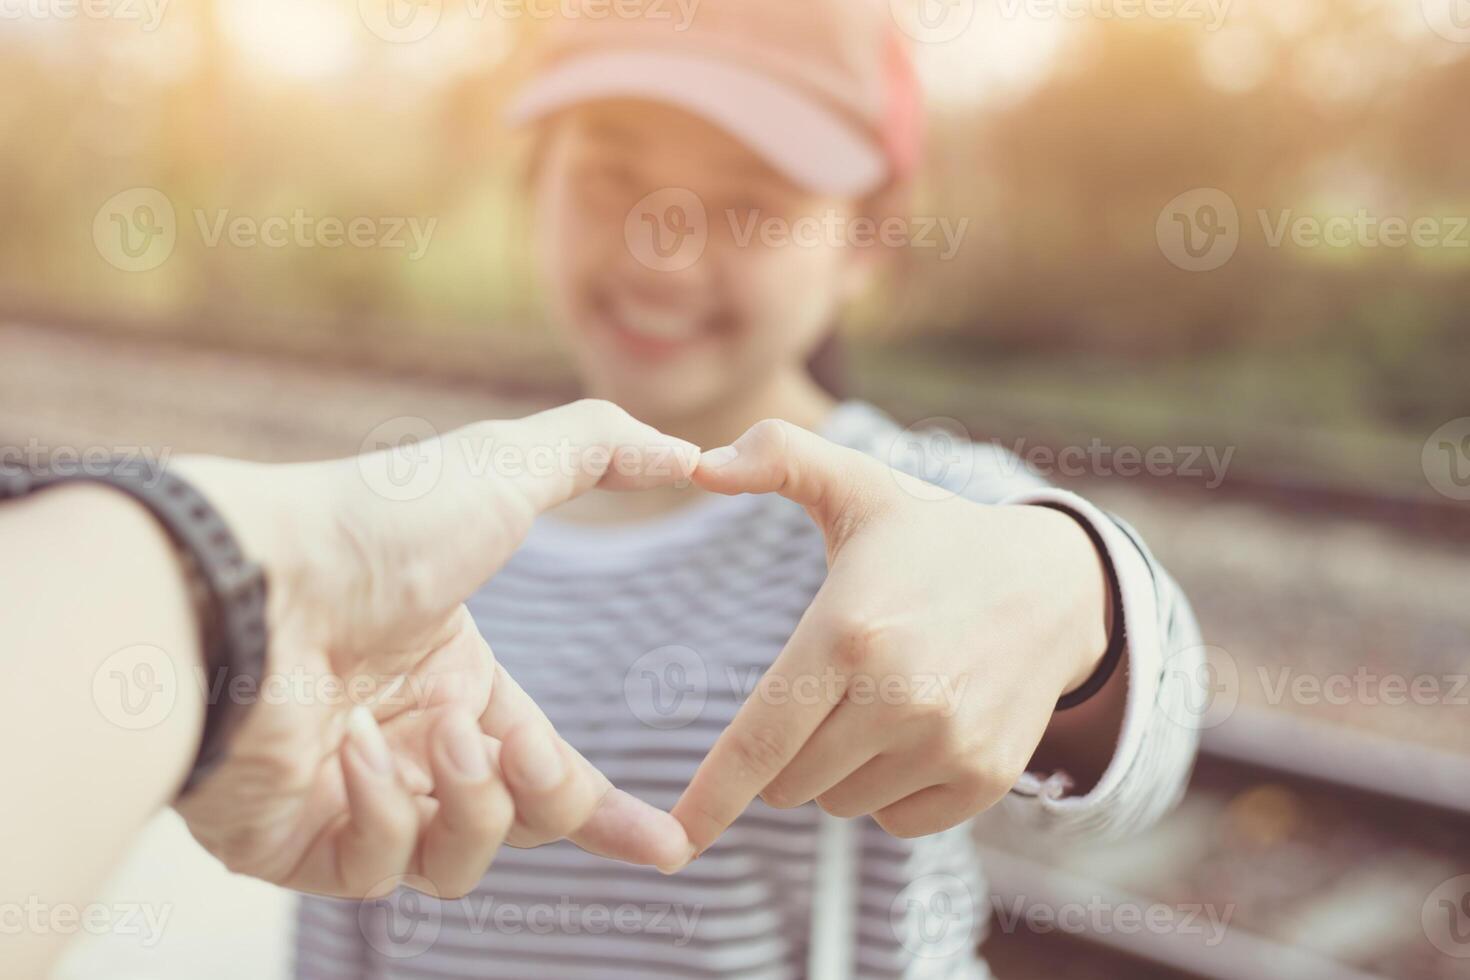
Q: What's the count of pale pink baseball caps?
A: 1